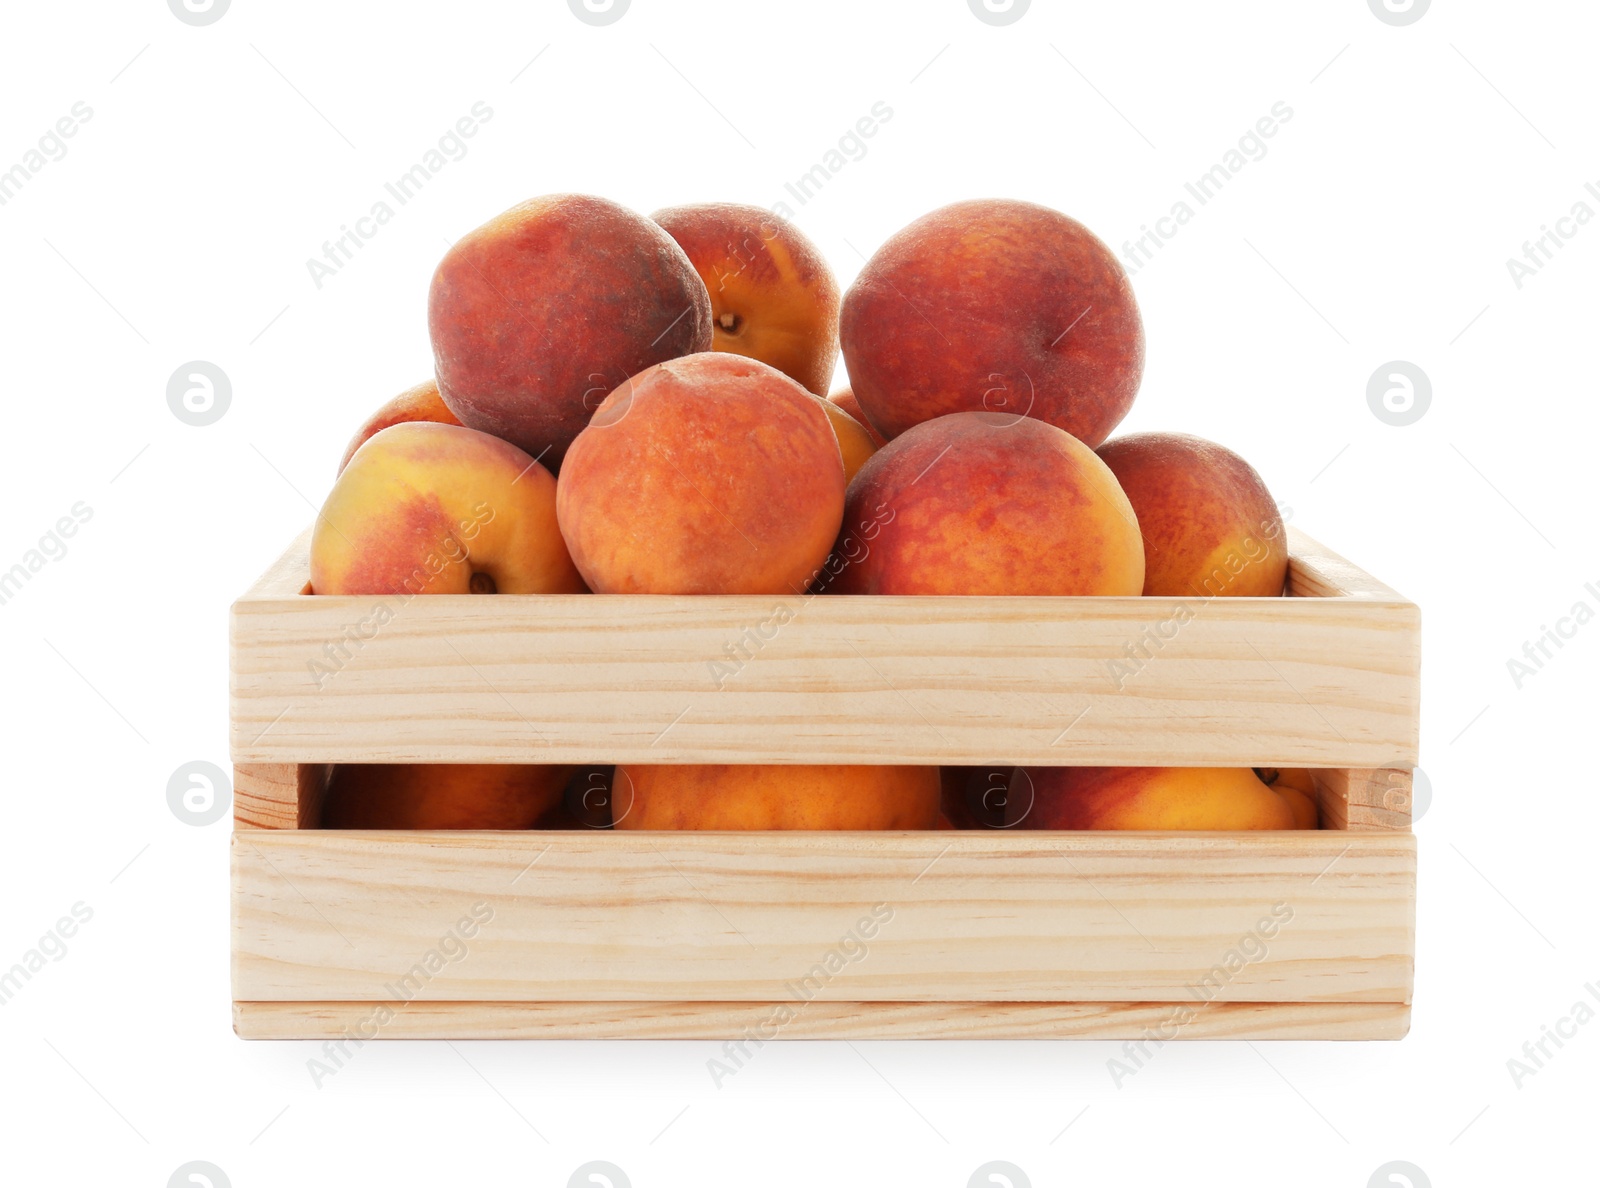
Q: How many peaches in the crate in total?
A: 13